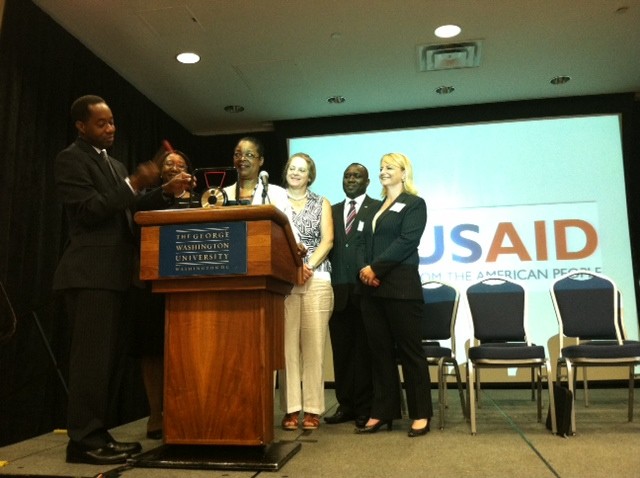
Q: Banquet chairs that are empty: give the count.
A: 3